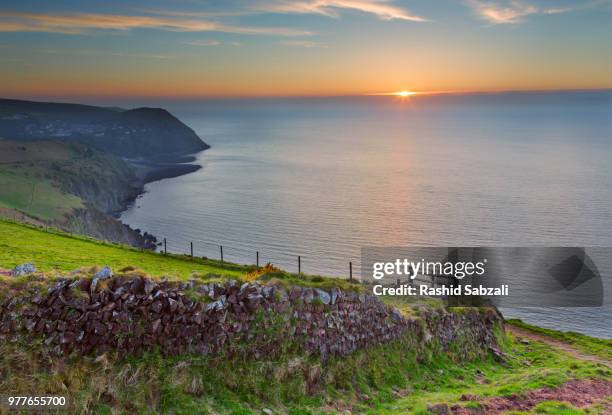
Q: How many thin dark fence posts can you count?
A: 6